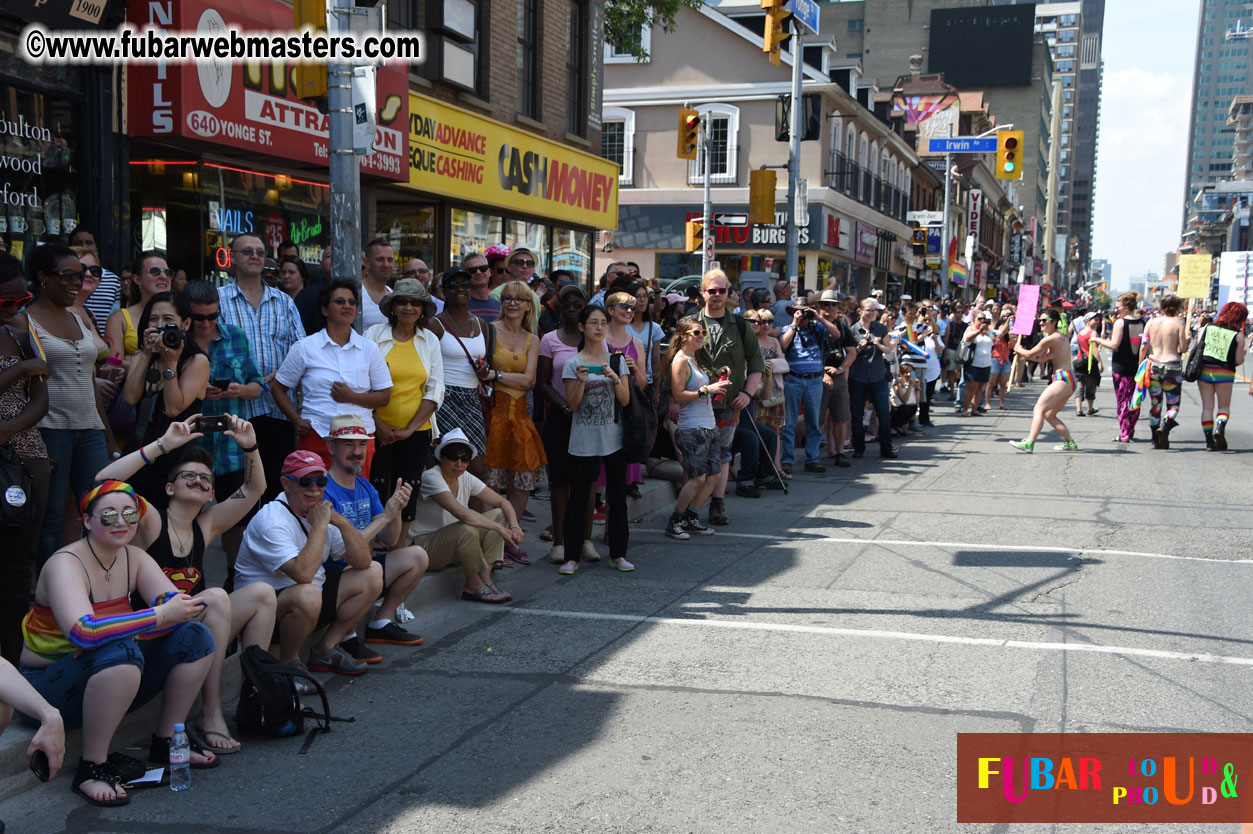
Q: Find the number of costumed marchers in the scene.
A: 4